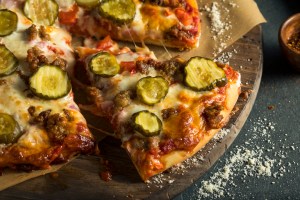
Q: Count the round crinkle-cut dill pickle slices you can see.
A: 11